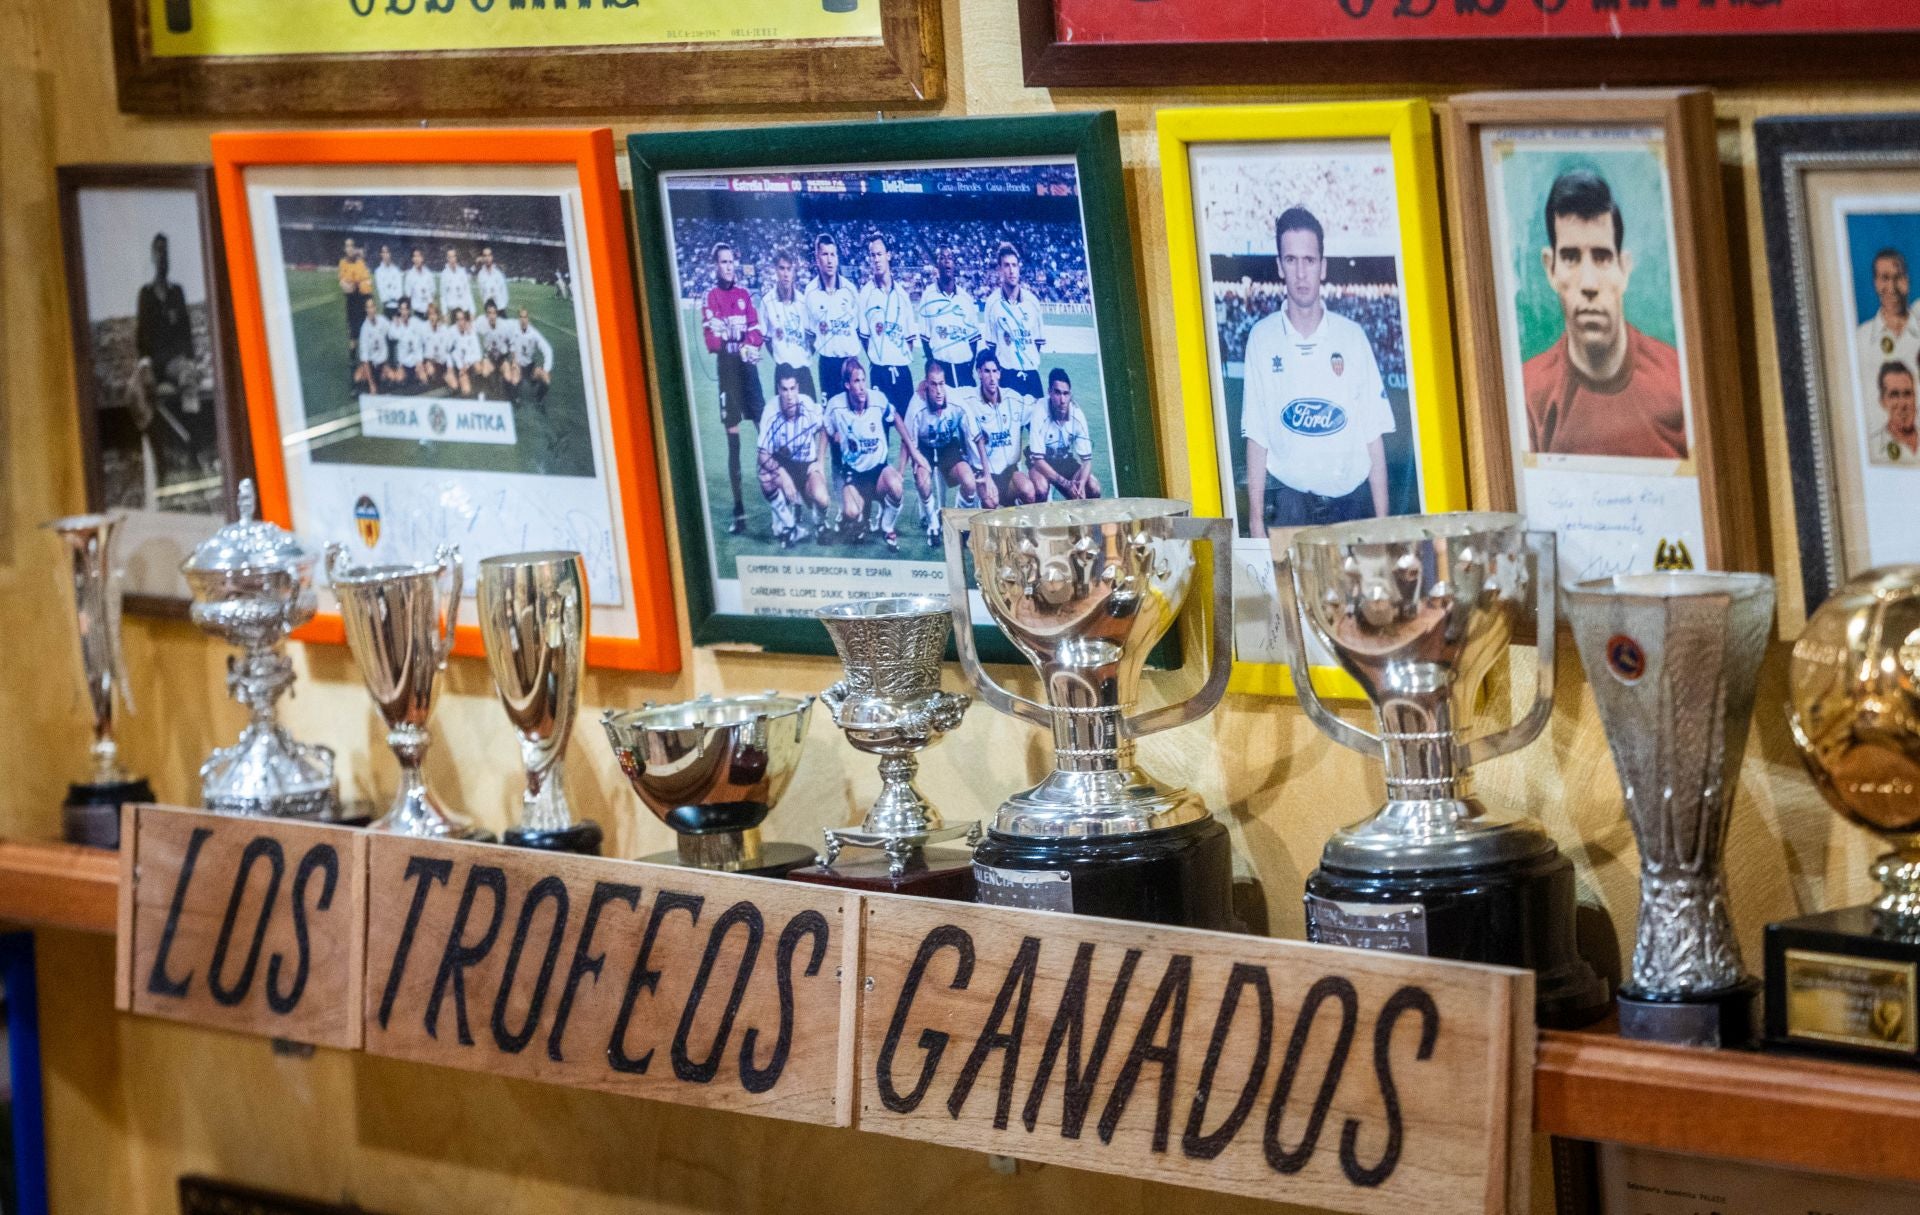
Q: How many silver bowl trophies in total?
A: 1